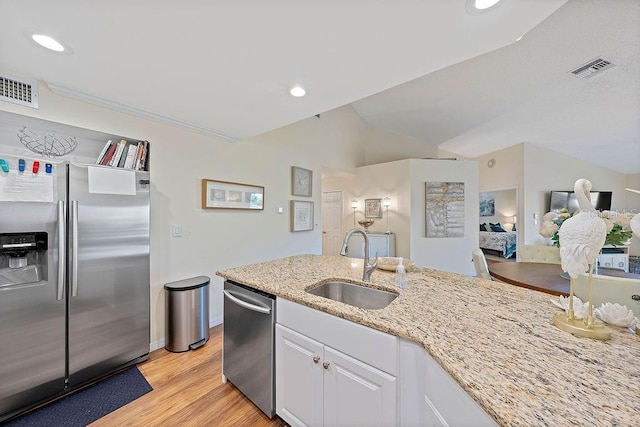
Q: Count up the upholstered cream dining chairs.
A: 3